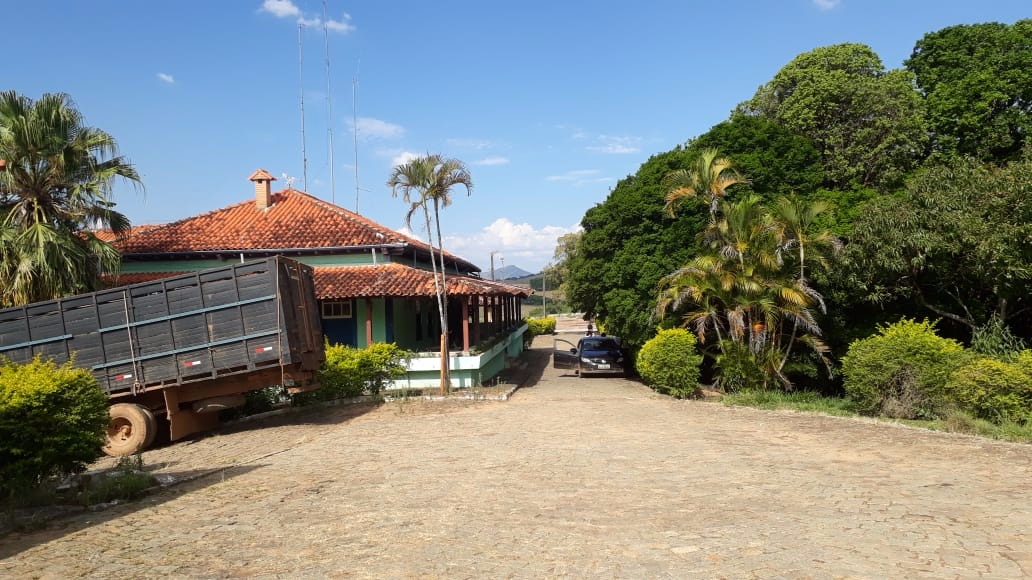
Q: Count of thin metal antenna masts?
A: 3